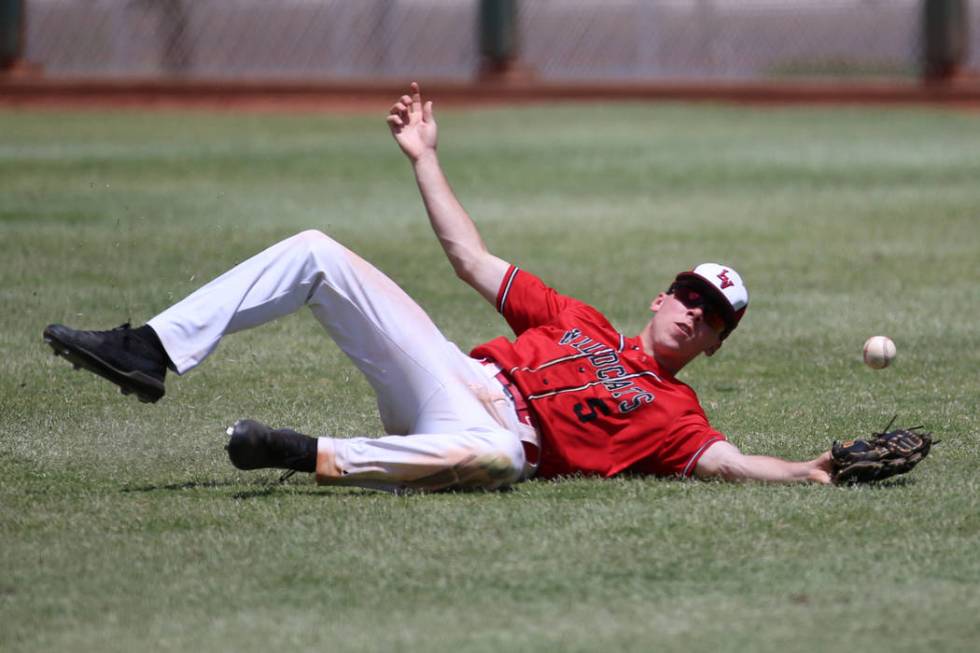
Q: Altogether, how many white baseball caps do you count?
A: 1